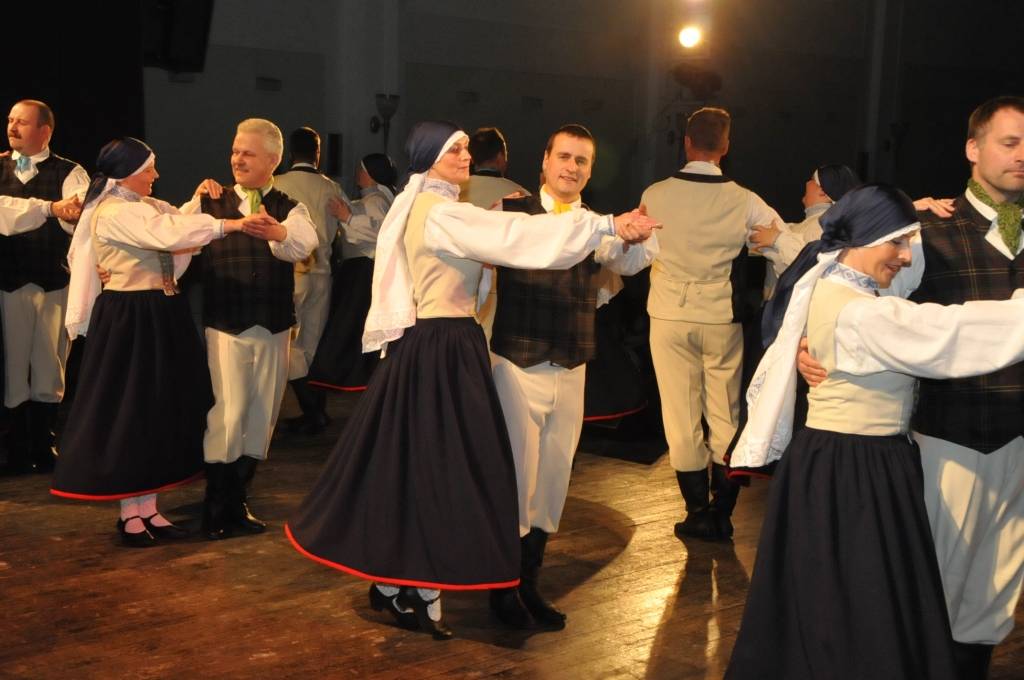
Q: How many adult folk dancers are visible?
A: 12